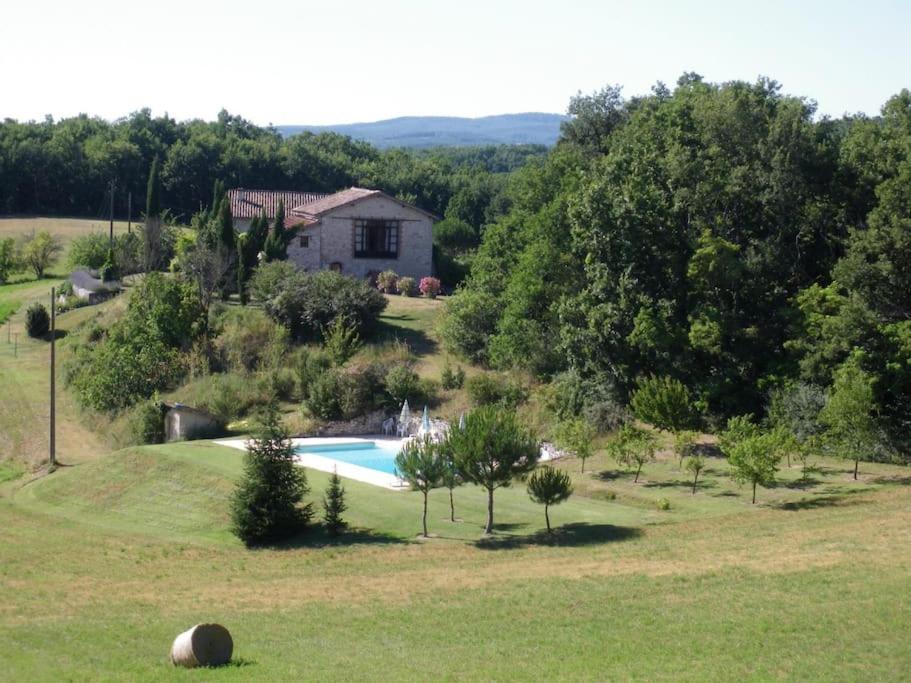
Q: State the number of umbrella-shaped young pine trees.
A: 4